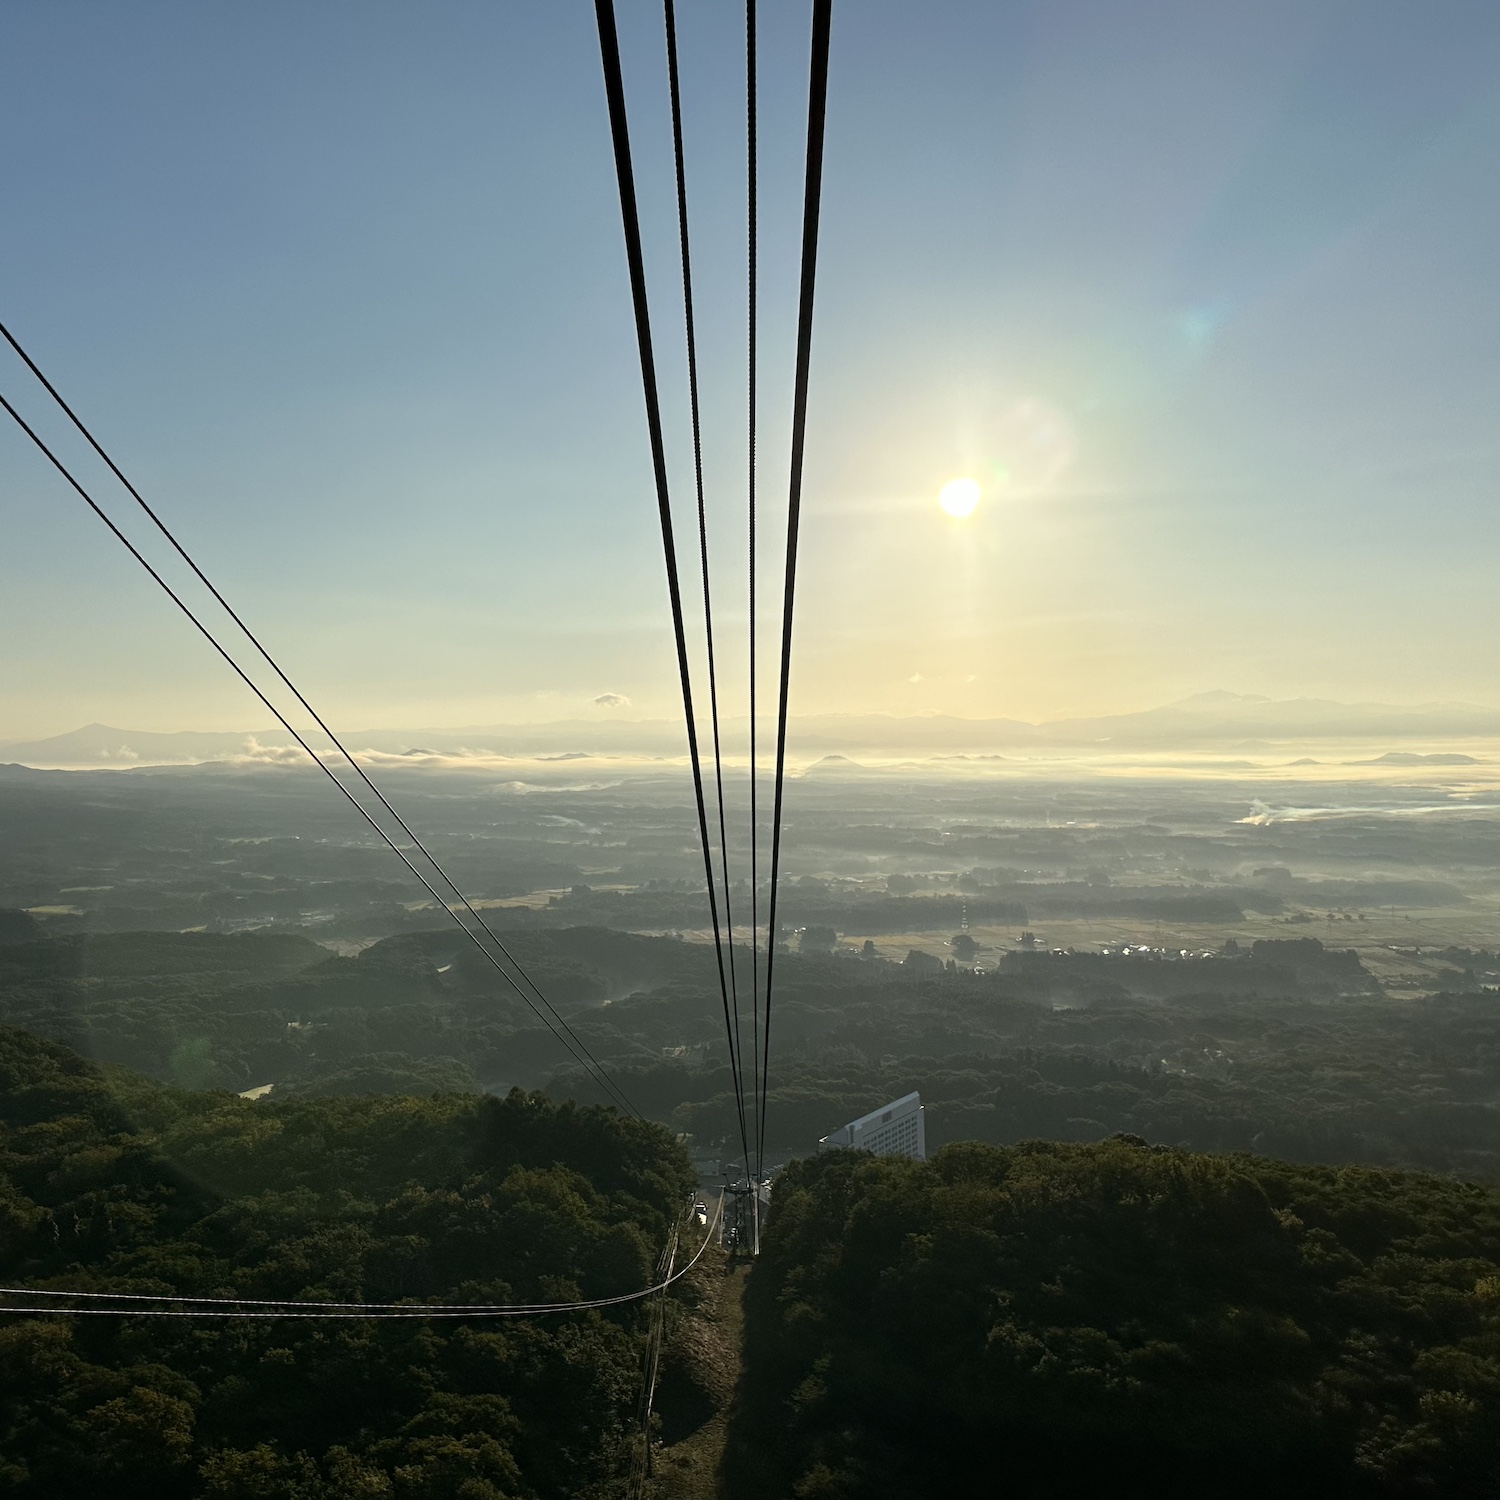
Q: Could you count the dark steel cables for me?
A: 6